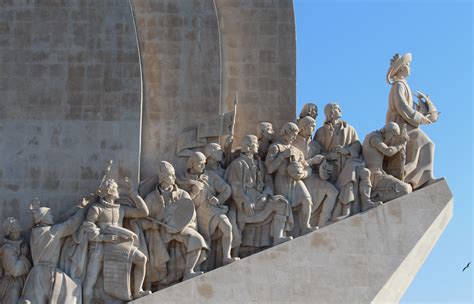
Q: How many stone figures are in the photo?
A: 14